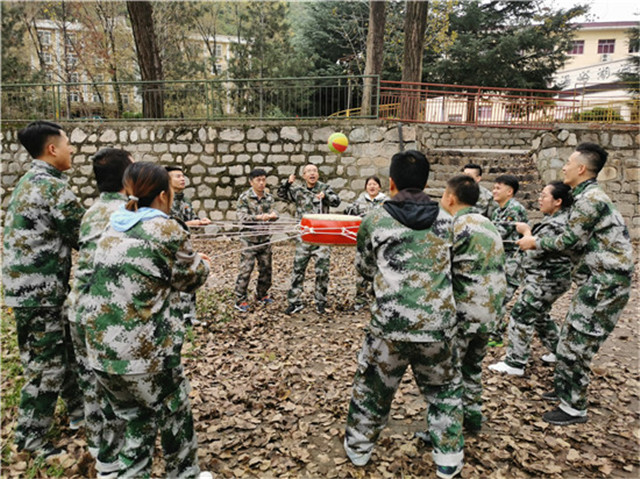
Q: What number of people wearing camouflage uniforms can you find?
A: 13